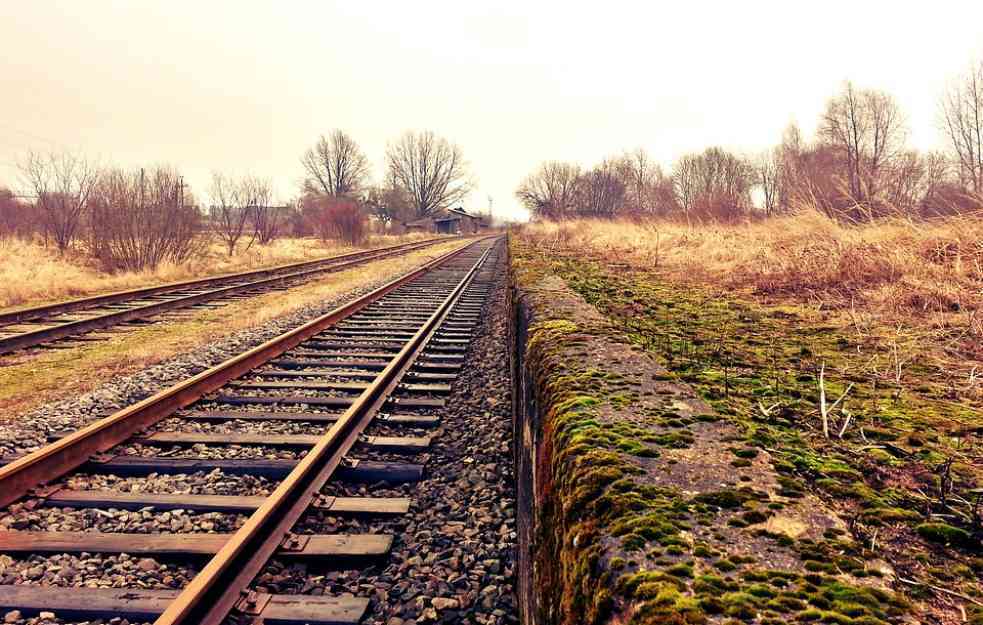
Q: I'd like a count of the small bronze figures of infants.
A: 0